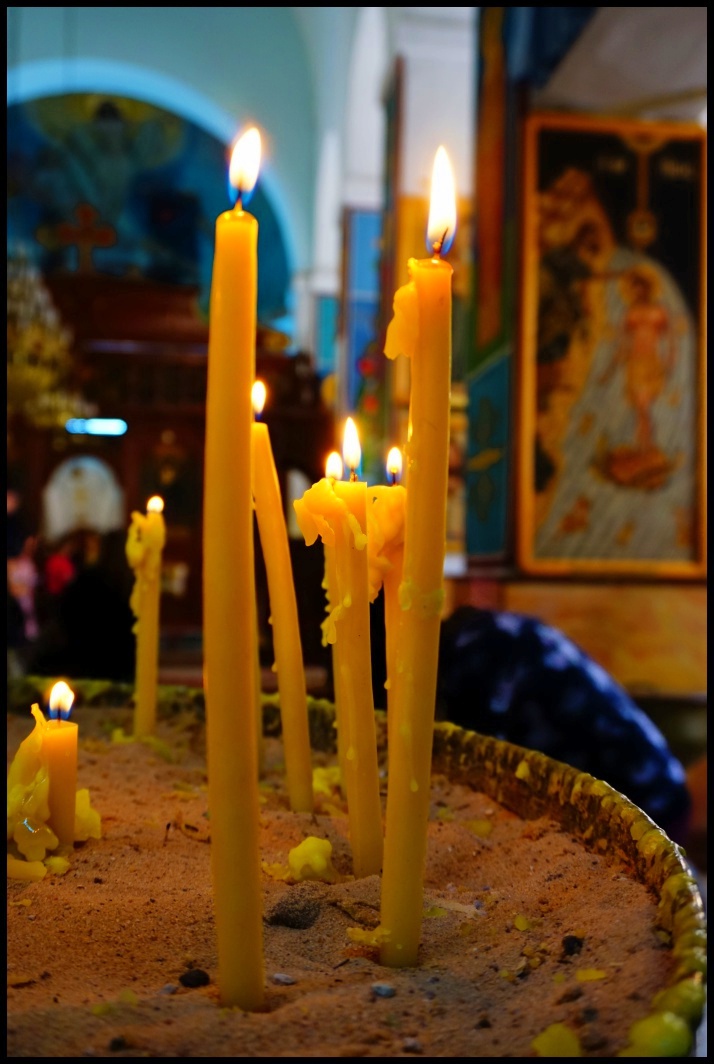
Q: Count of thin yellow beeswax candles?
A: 8